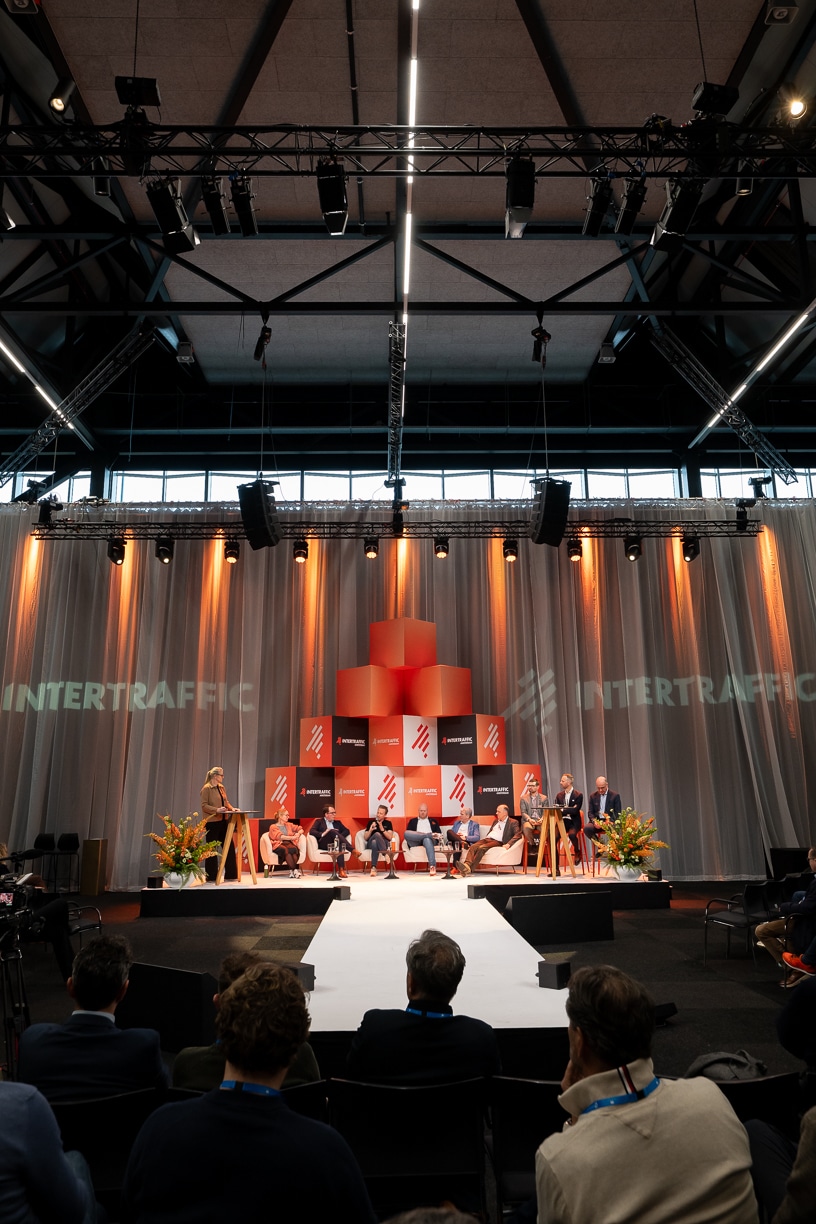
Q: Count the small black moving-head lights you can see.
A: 10